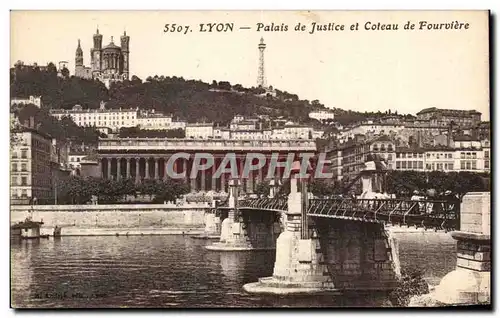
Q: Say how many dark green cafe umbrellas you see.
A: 0